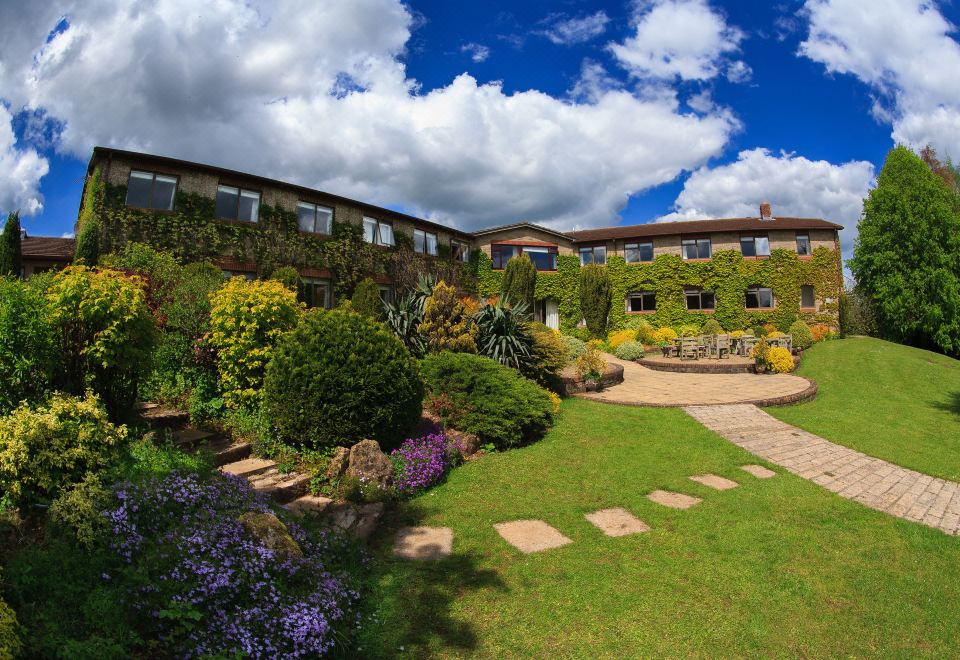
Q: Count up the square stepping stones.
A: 6